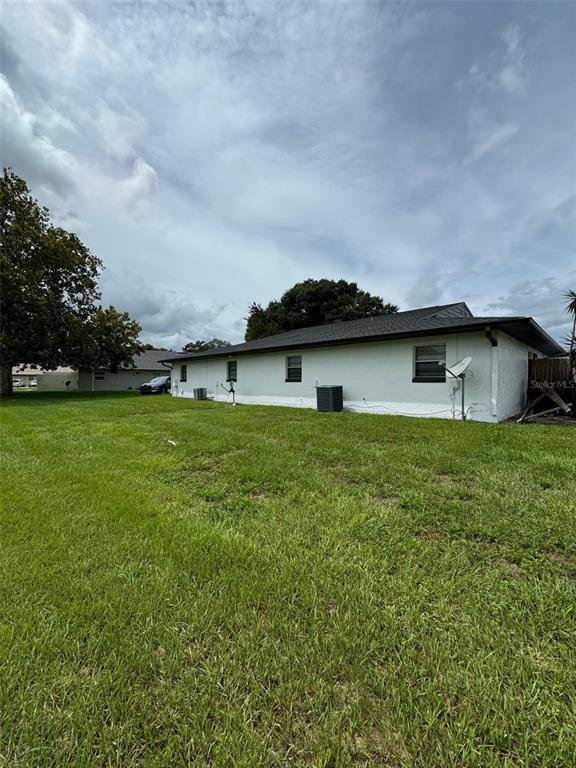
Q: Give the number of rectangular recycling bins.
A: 0